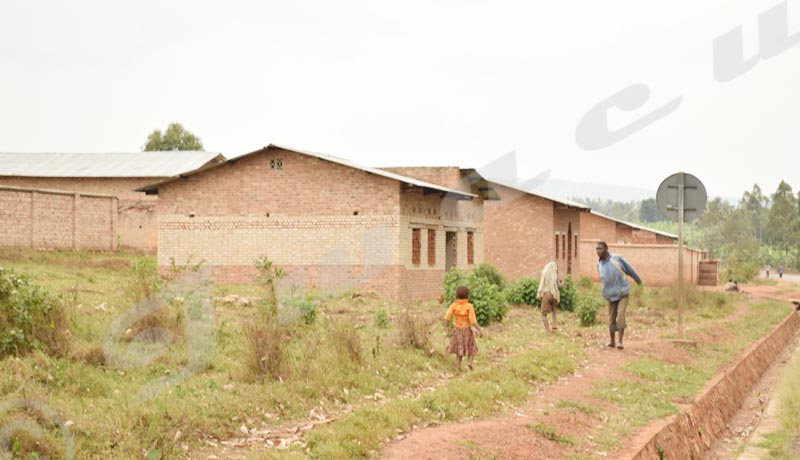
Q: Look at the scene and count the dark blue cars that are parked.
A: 0